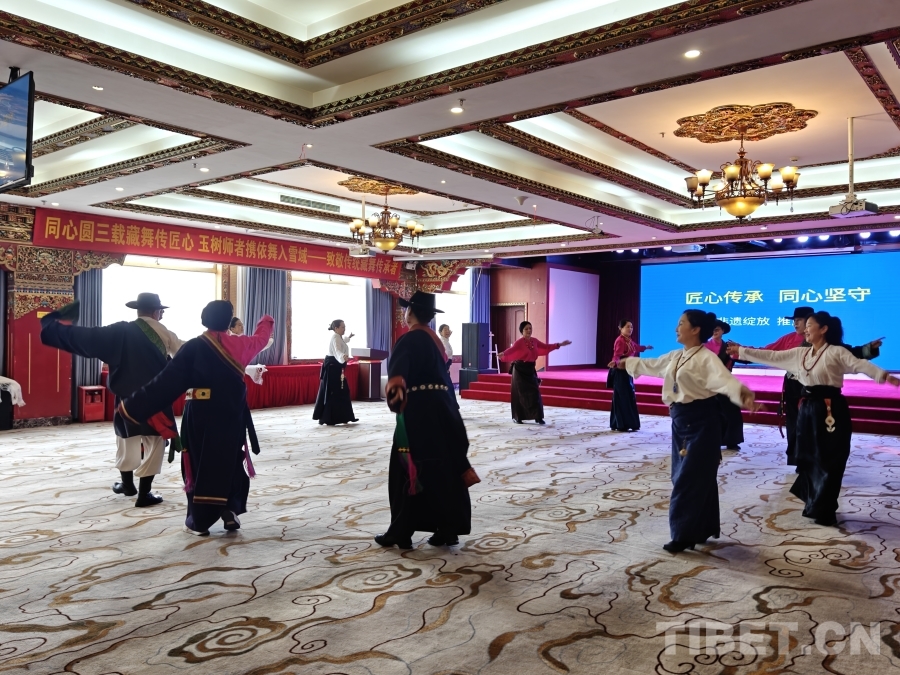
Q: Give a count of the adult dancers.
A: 12